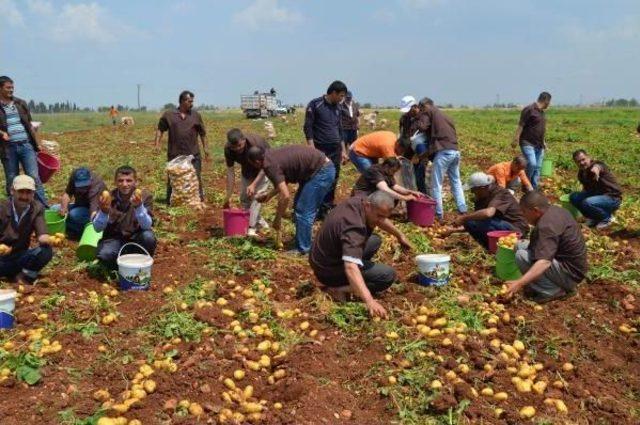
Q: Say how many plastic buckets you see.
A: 13